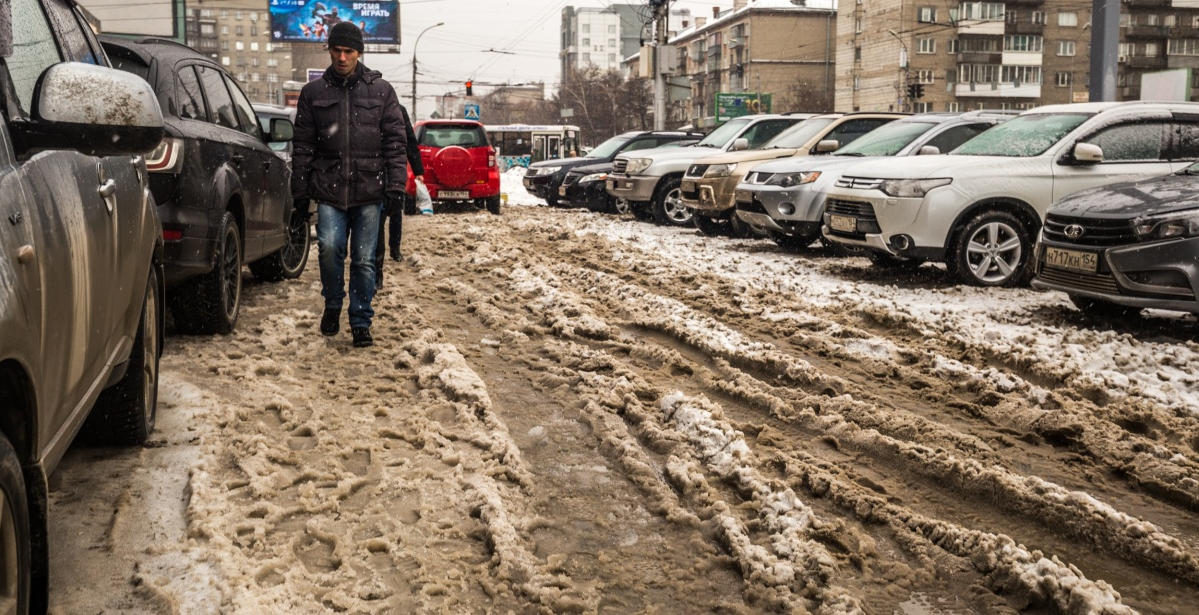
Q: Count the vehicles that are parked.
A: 11